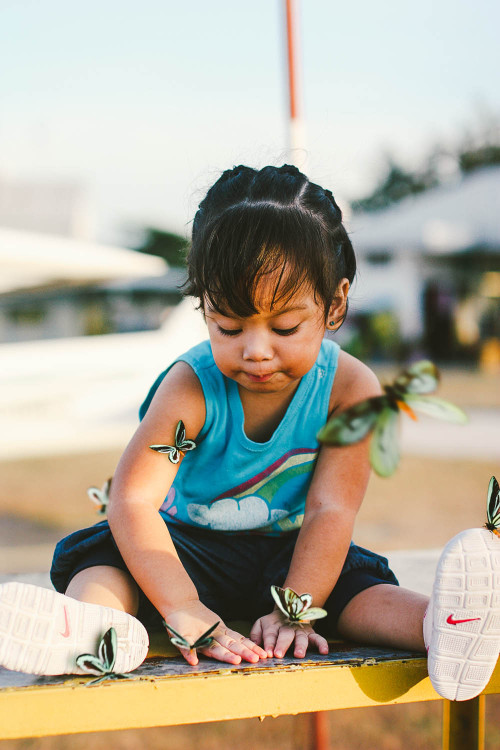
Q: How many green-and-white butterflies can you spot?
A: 7